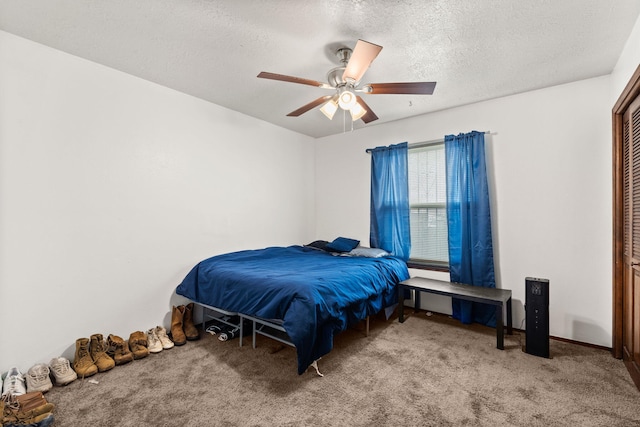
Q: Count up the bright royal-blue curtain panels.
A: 2